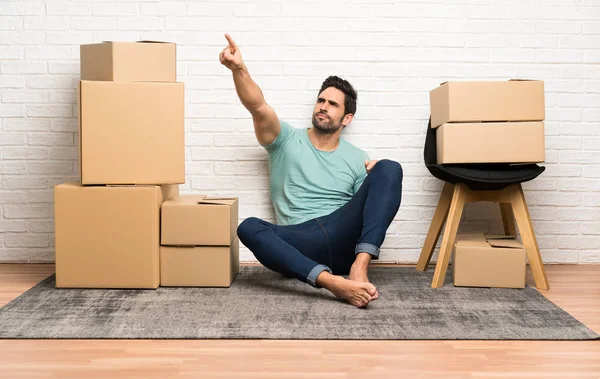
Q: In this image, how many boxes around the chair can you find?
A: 3